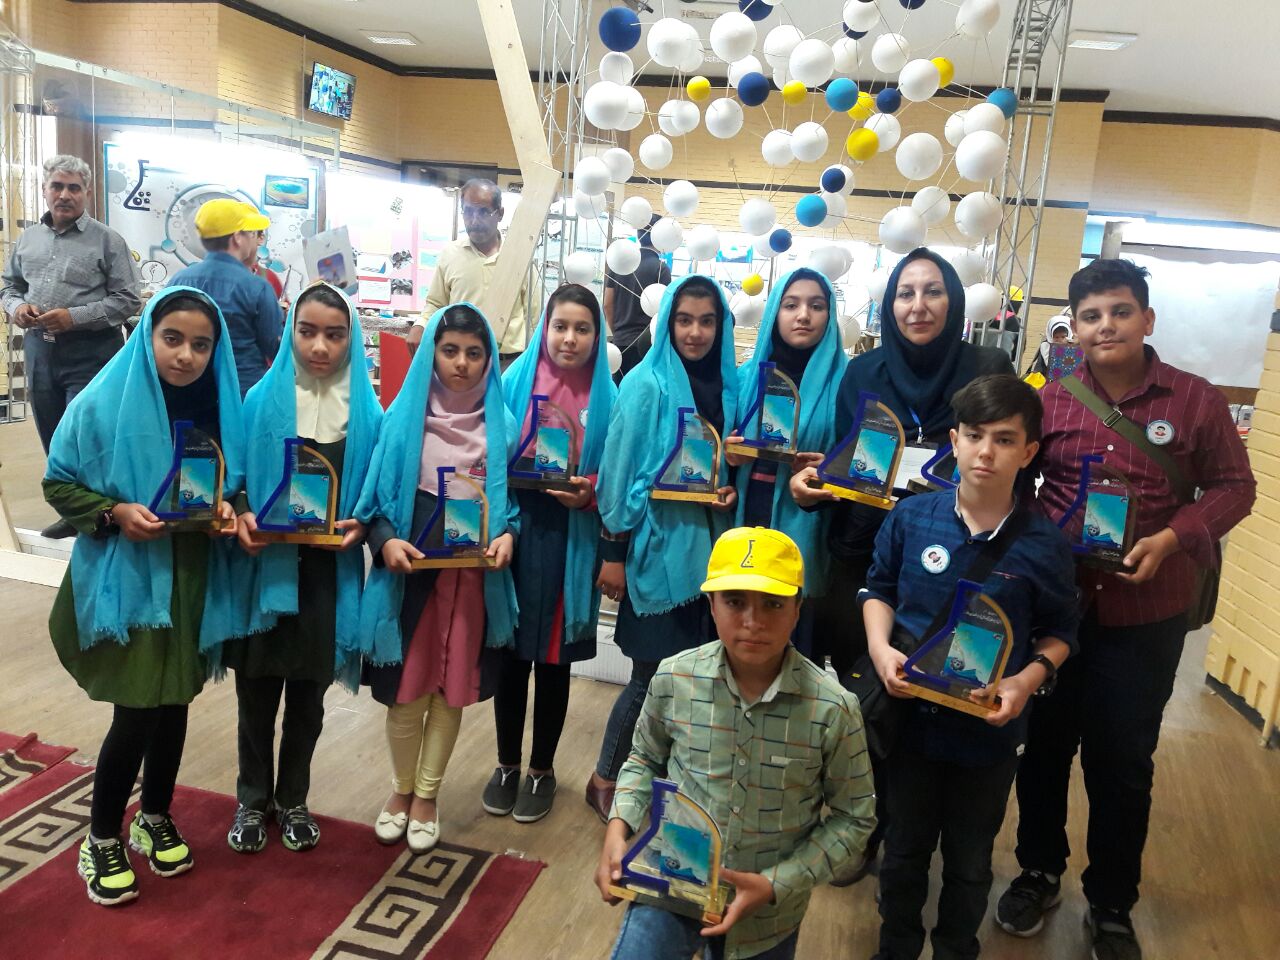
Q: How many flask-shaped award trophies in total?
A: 11